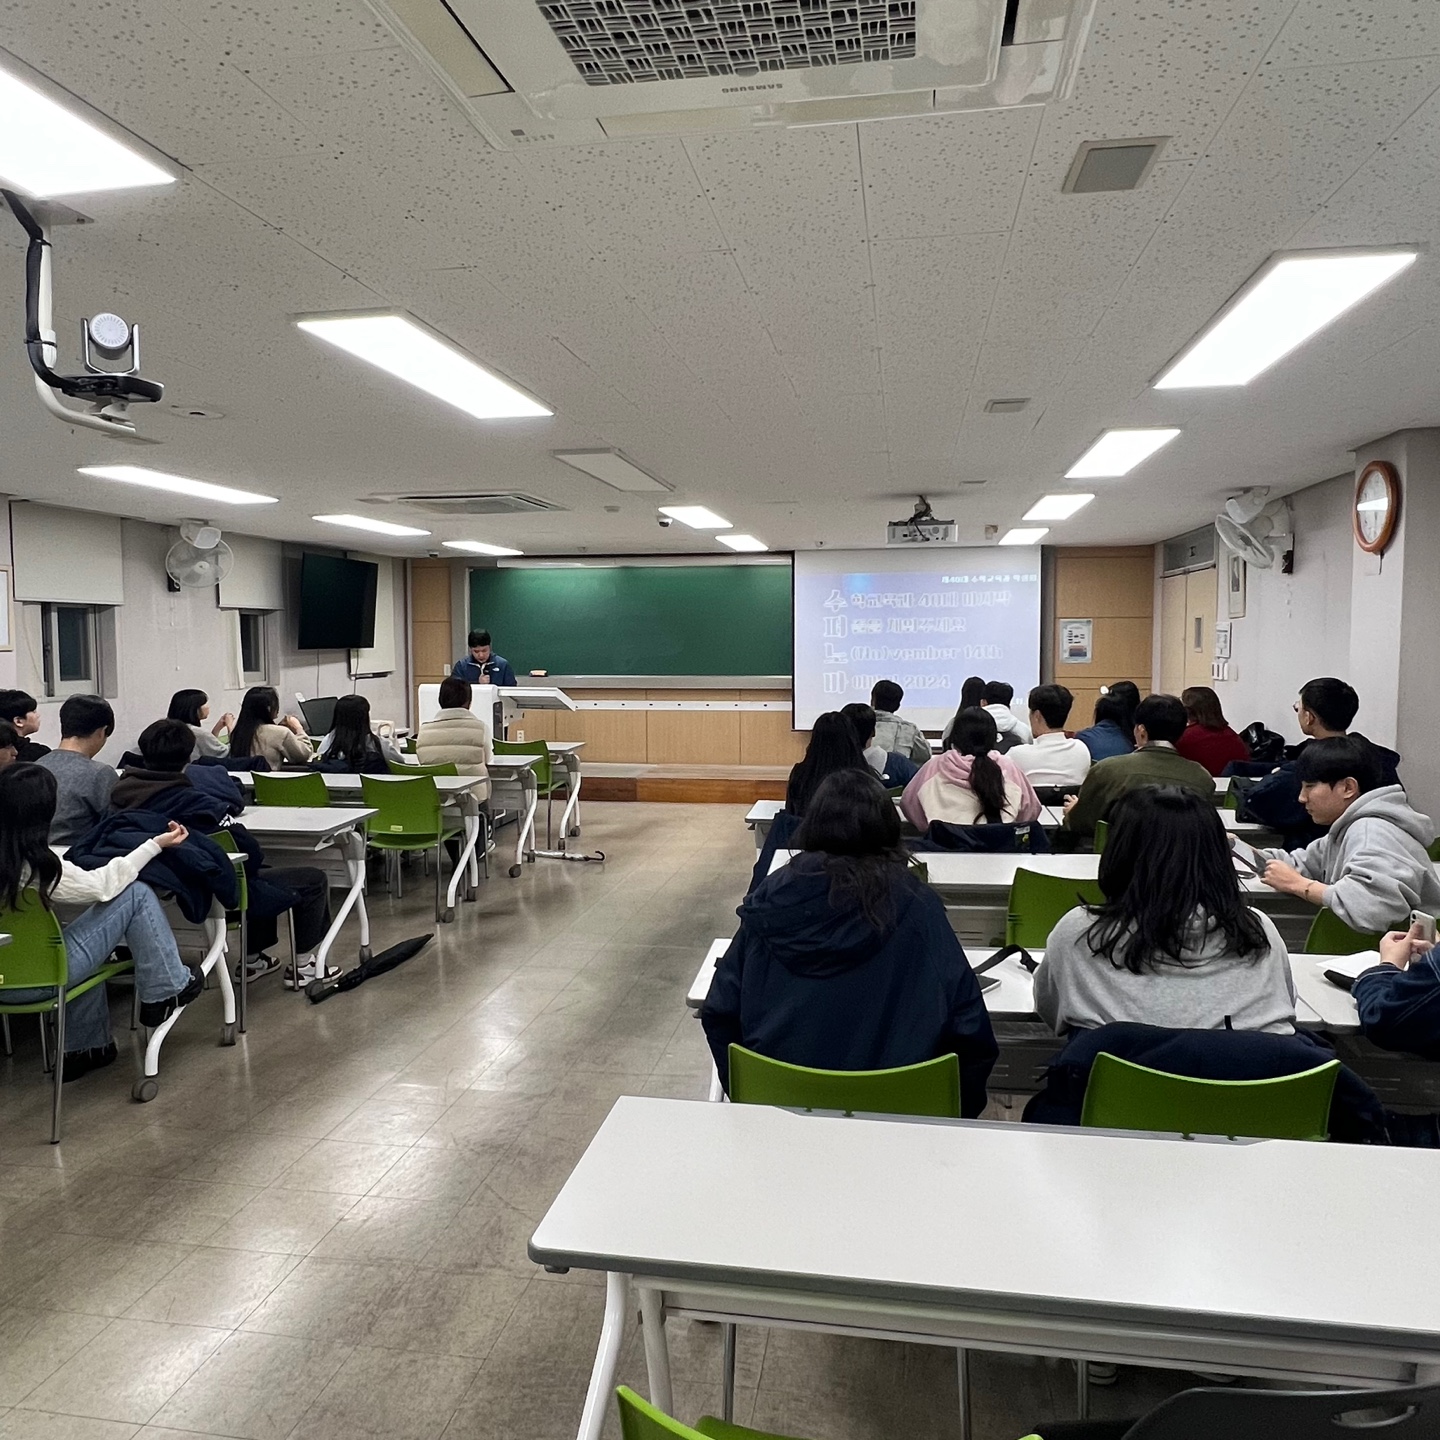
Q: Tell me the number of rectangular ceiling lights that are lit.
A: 11